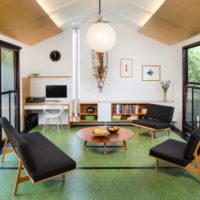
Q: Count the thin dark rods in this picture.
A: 1